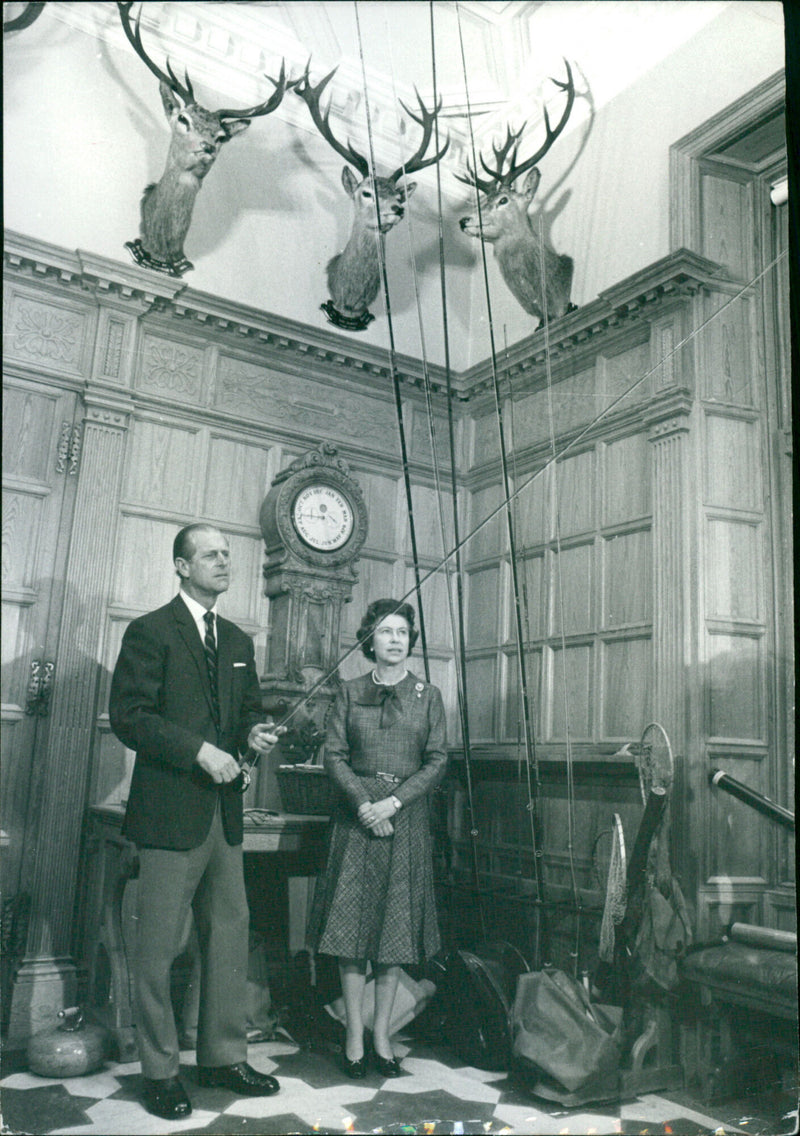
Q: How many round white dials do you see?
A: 1